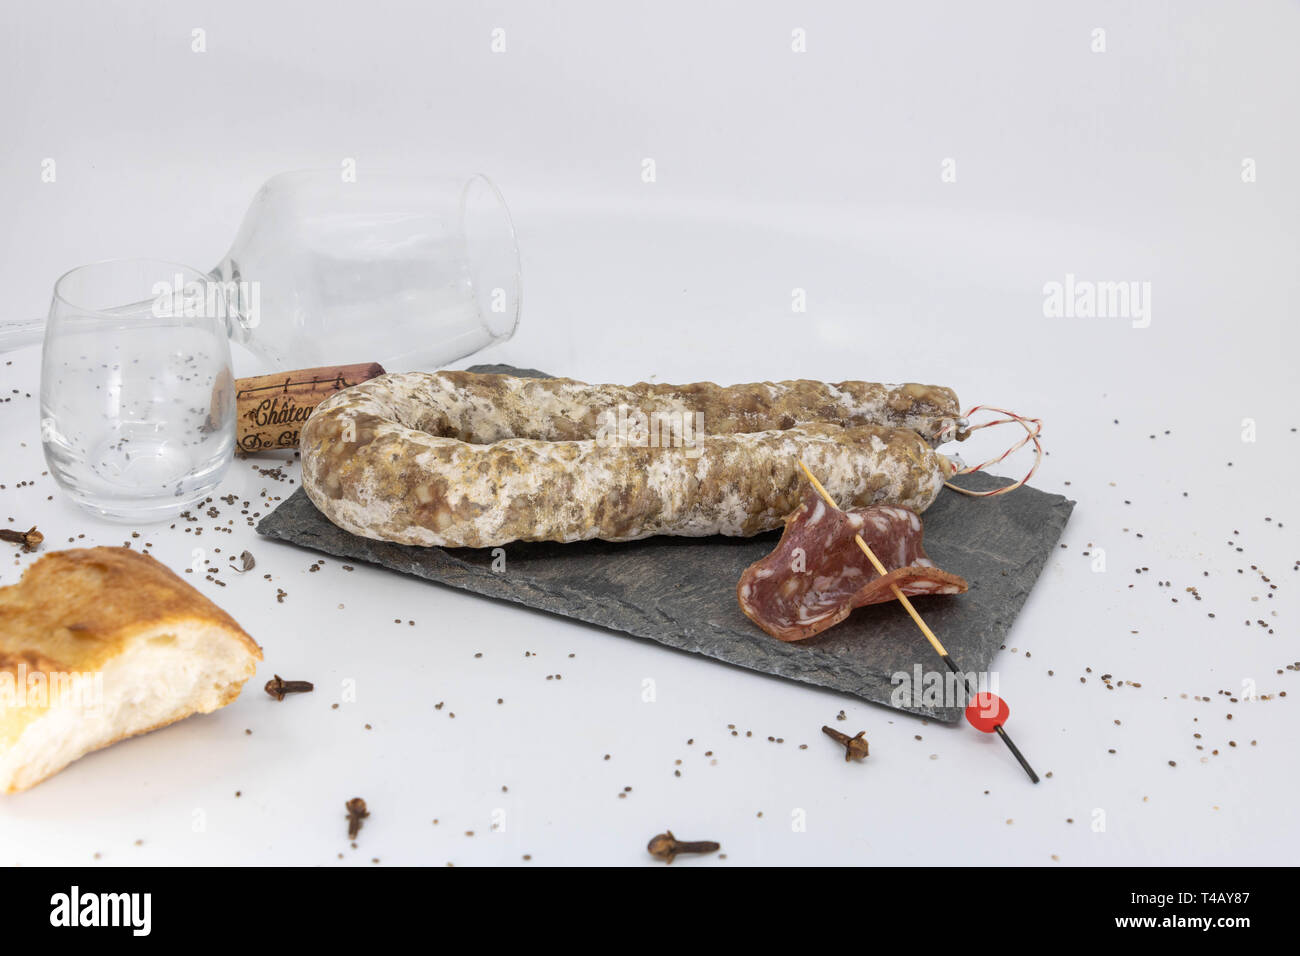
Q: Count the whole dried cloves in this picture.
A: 5